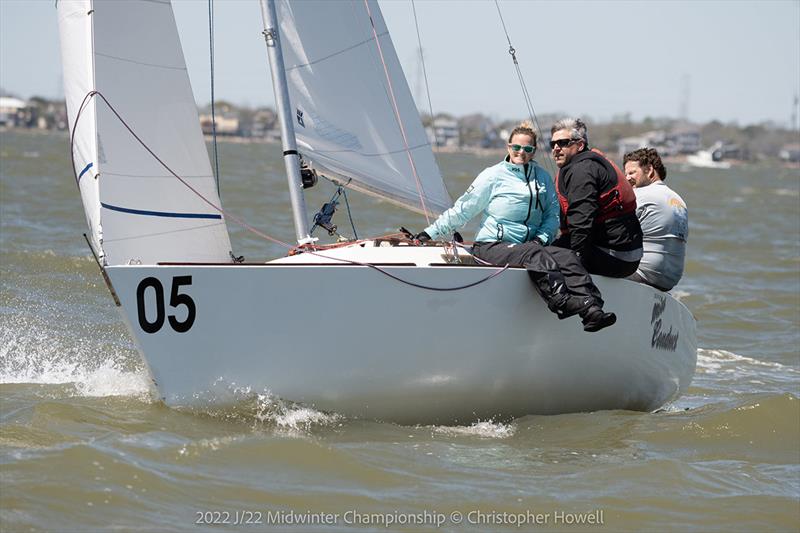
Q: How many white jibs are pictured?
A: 1